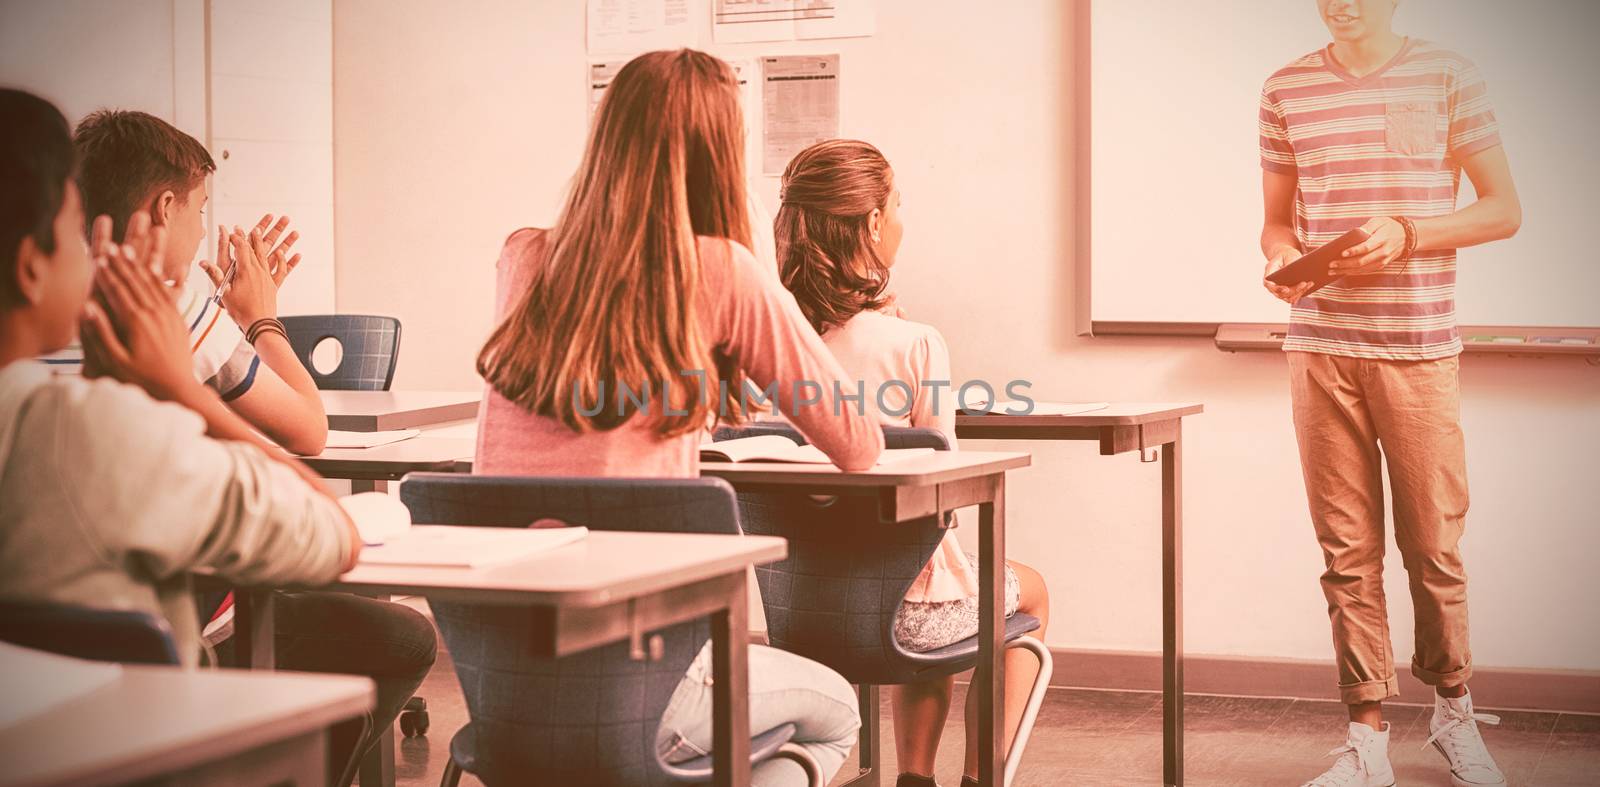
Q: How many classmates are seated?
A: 4